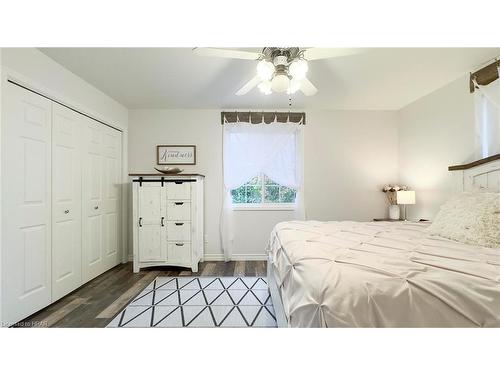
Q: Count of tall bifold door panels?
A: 4